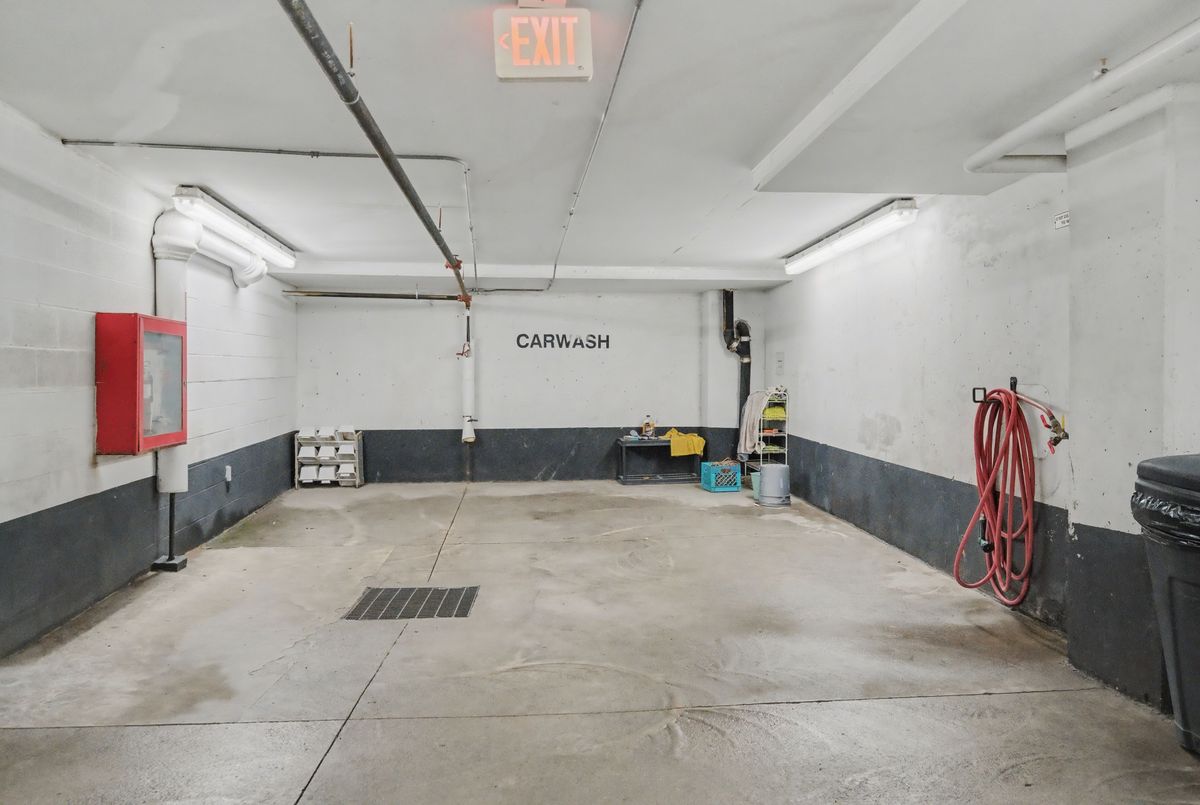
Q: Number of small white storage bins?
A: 9